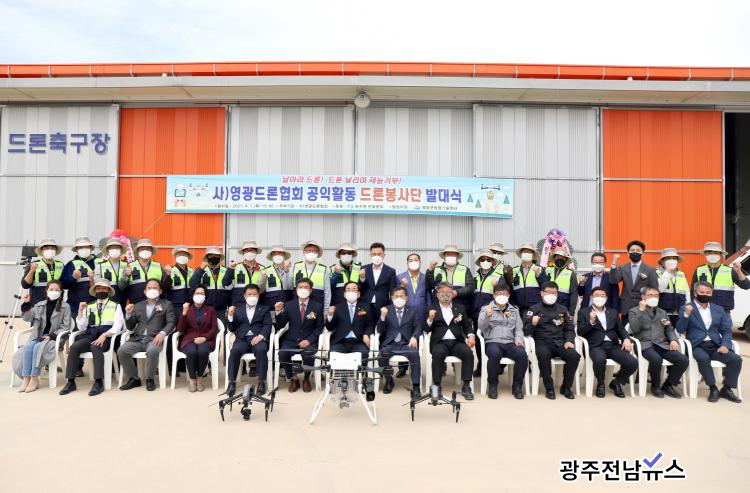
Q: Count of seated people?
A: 14